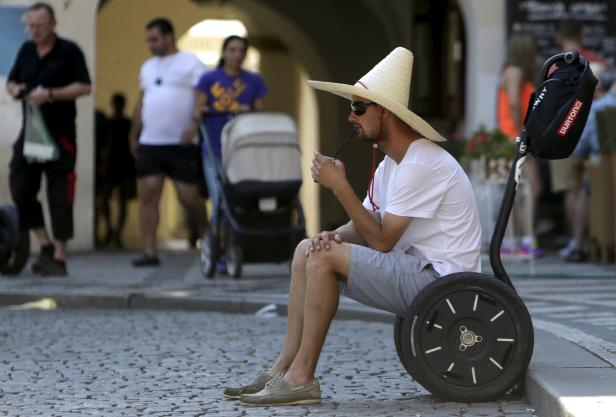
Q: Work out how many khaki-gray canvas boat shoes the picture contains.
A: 2